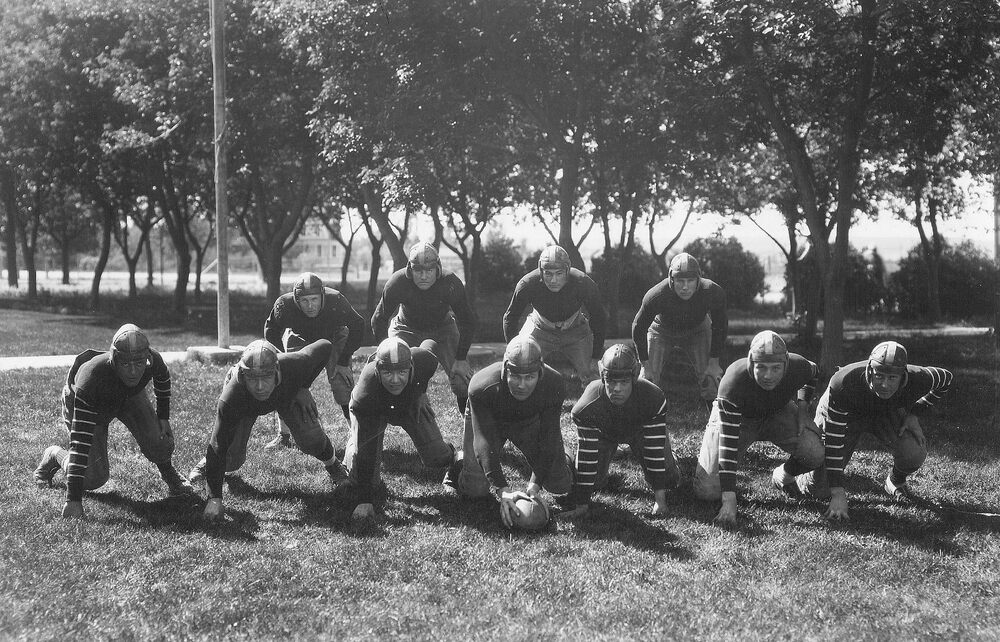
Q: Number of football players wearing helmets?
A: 11